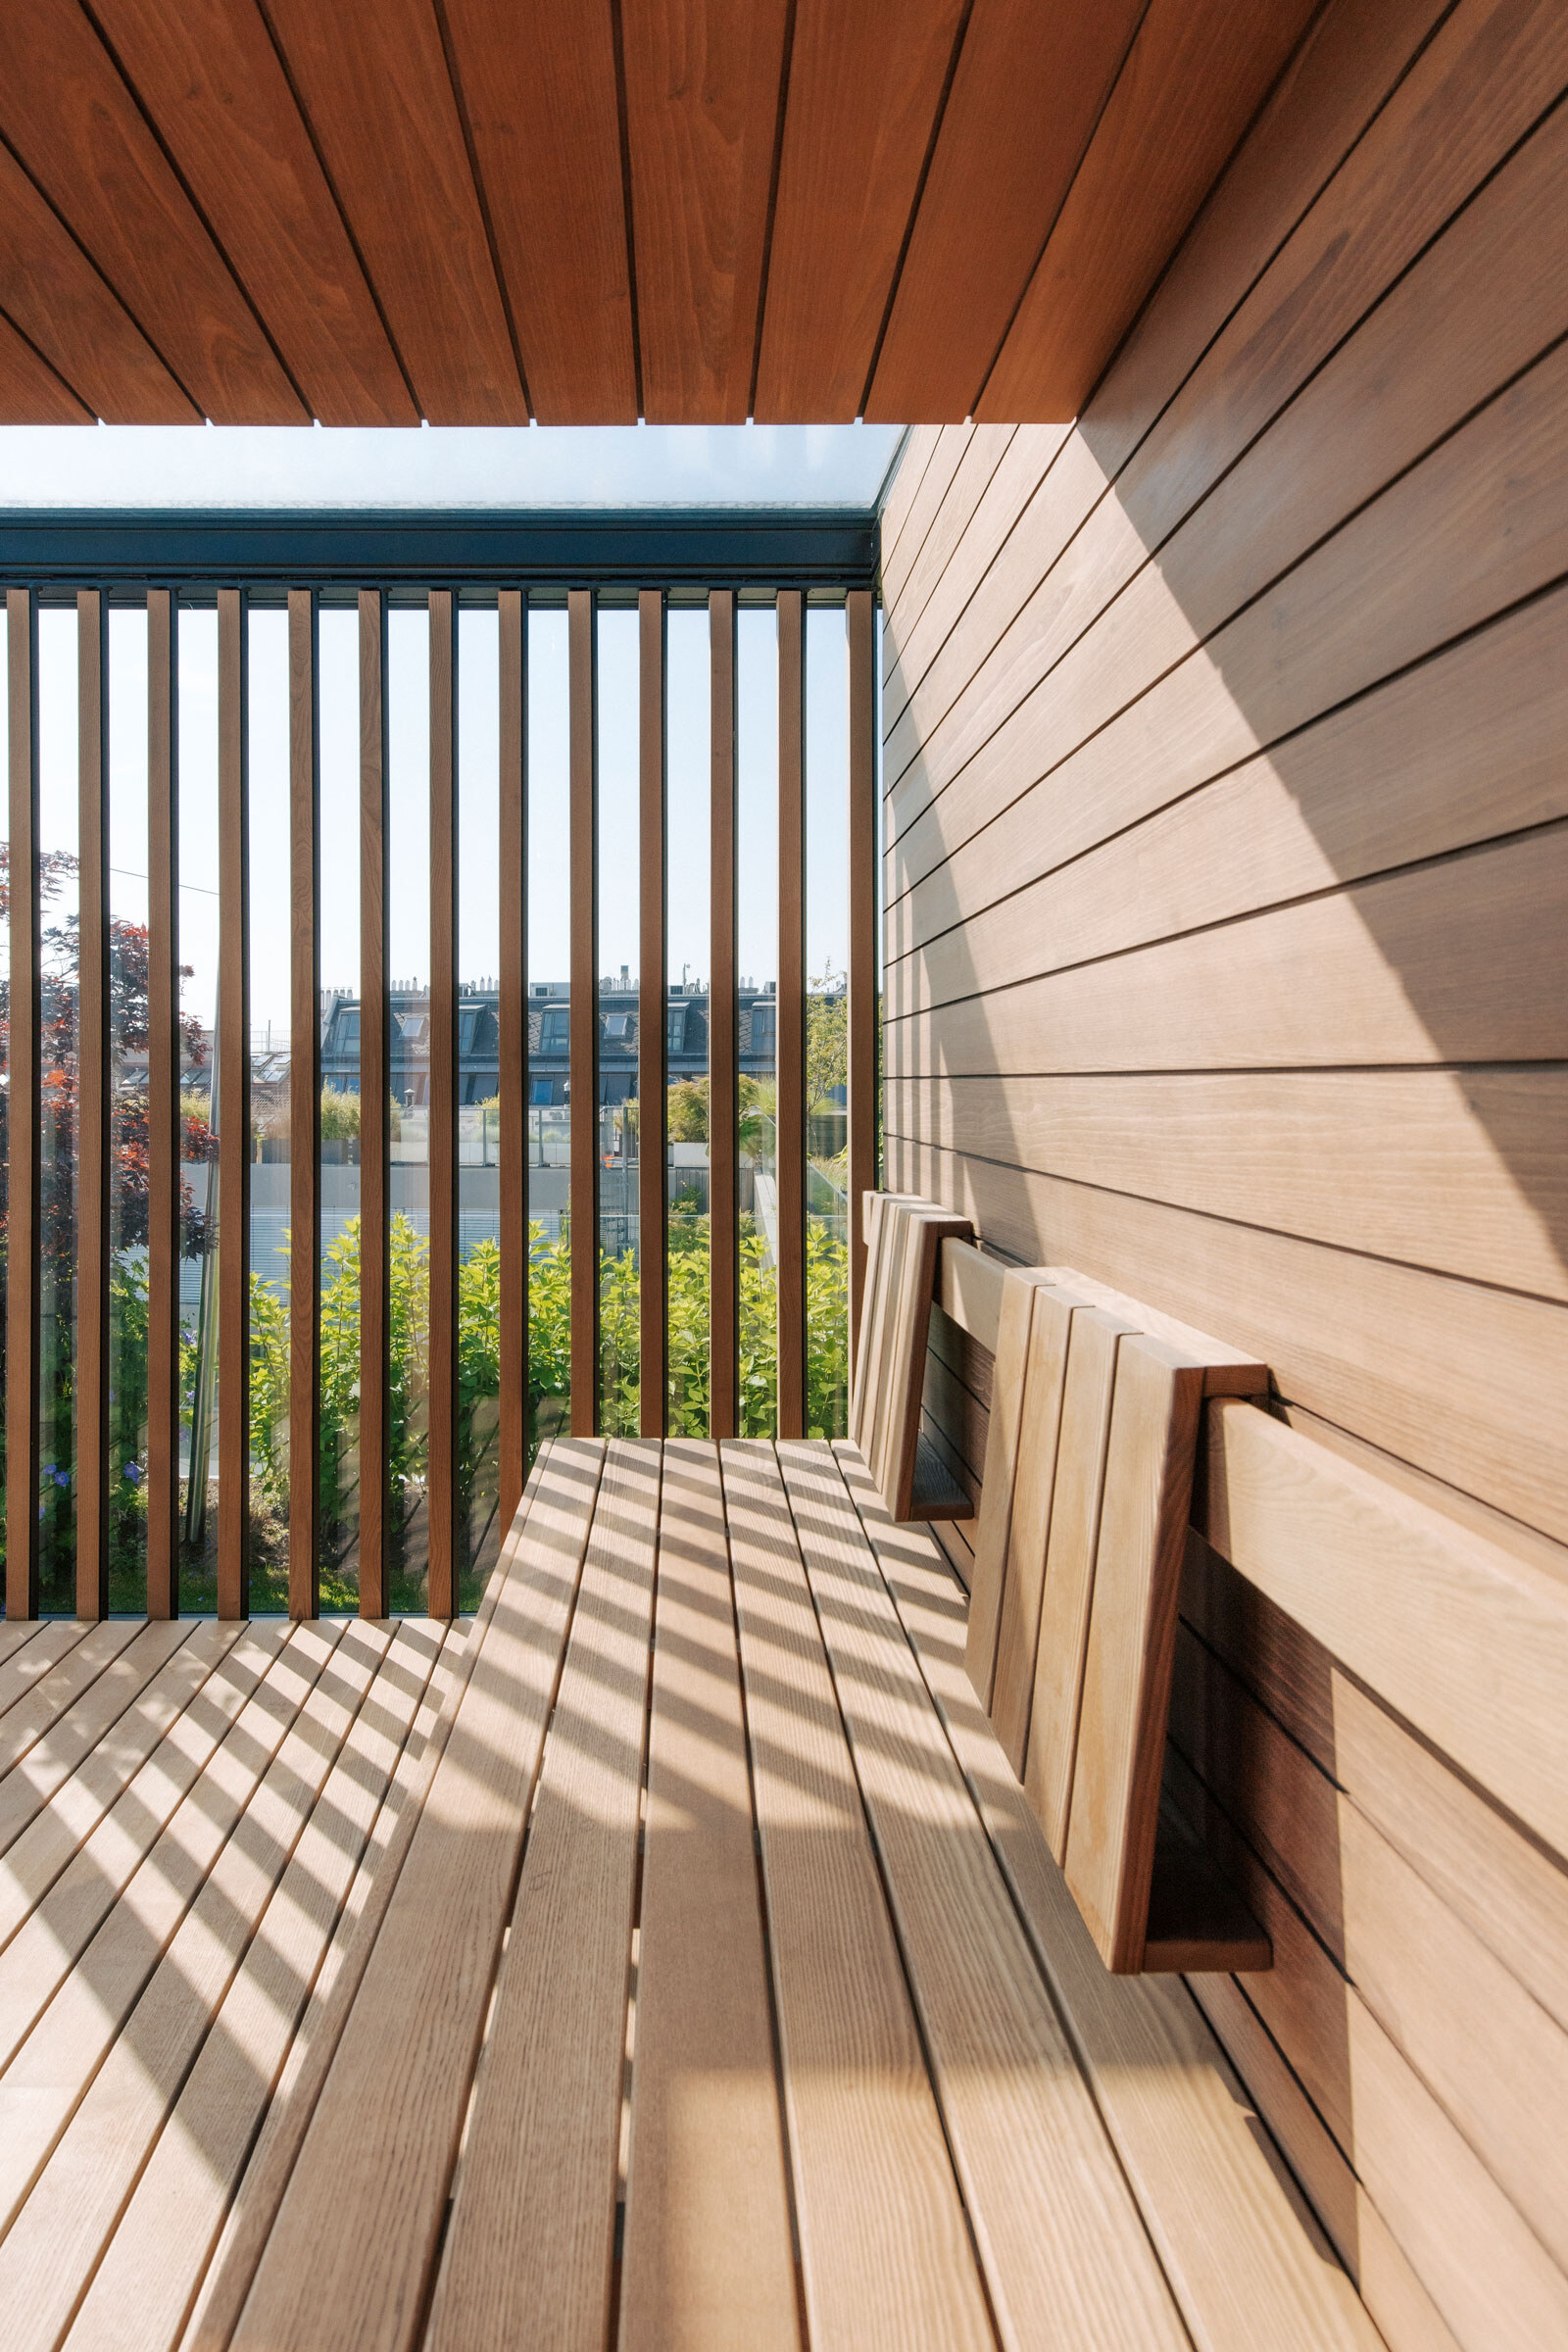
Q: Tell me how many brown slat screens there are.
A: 13